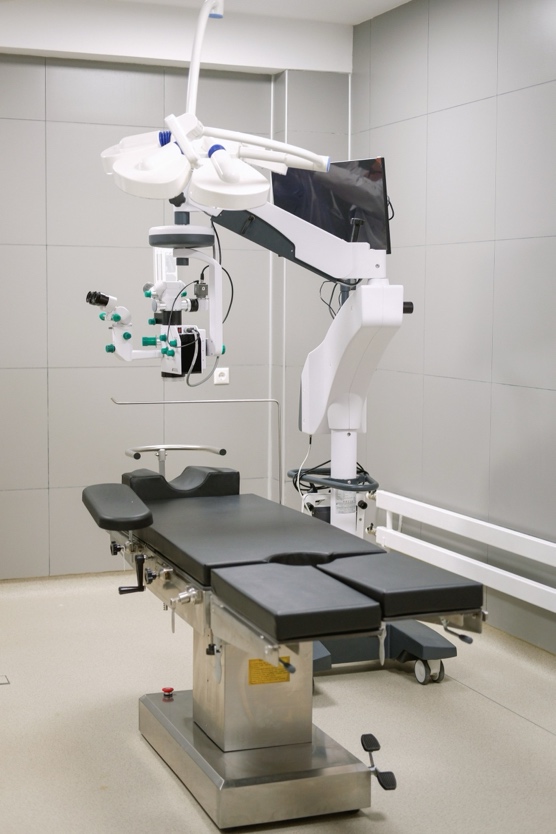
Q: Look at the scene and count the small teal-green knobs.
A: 13